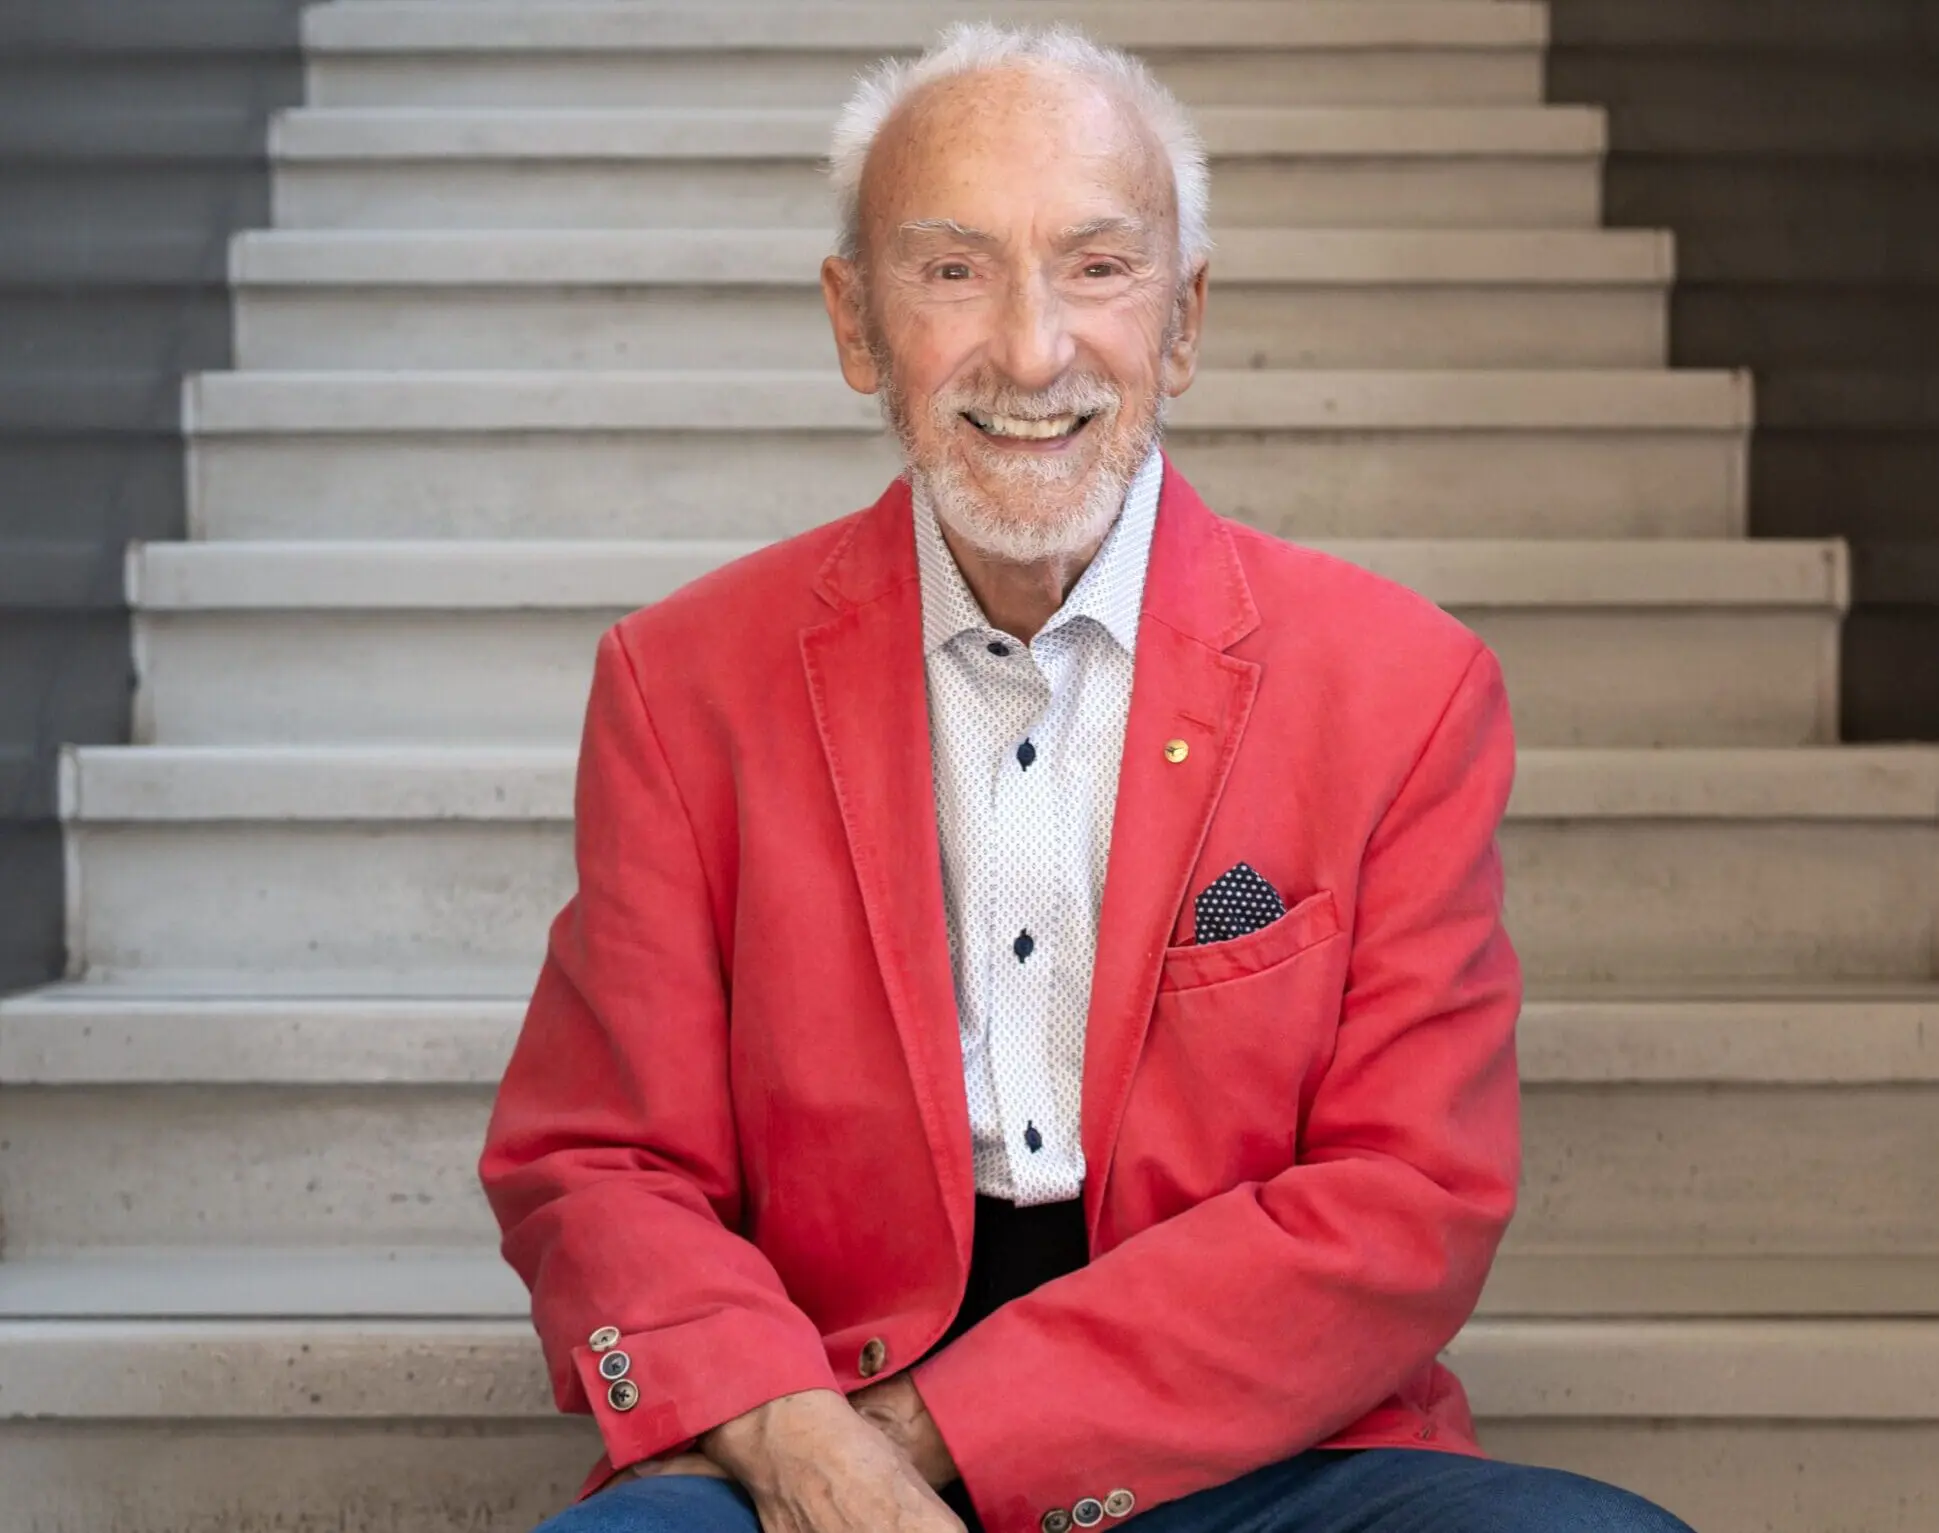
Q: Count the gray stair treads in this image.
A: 8